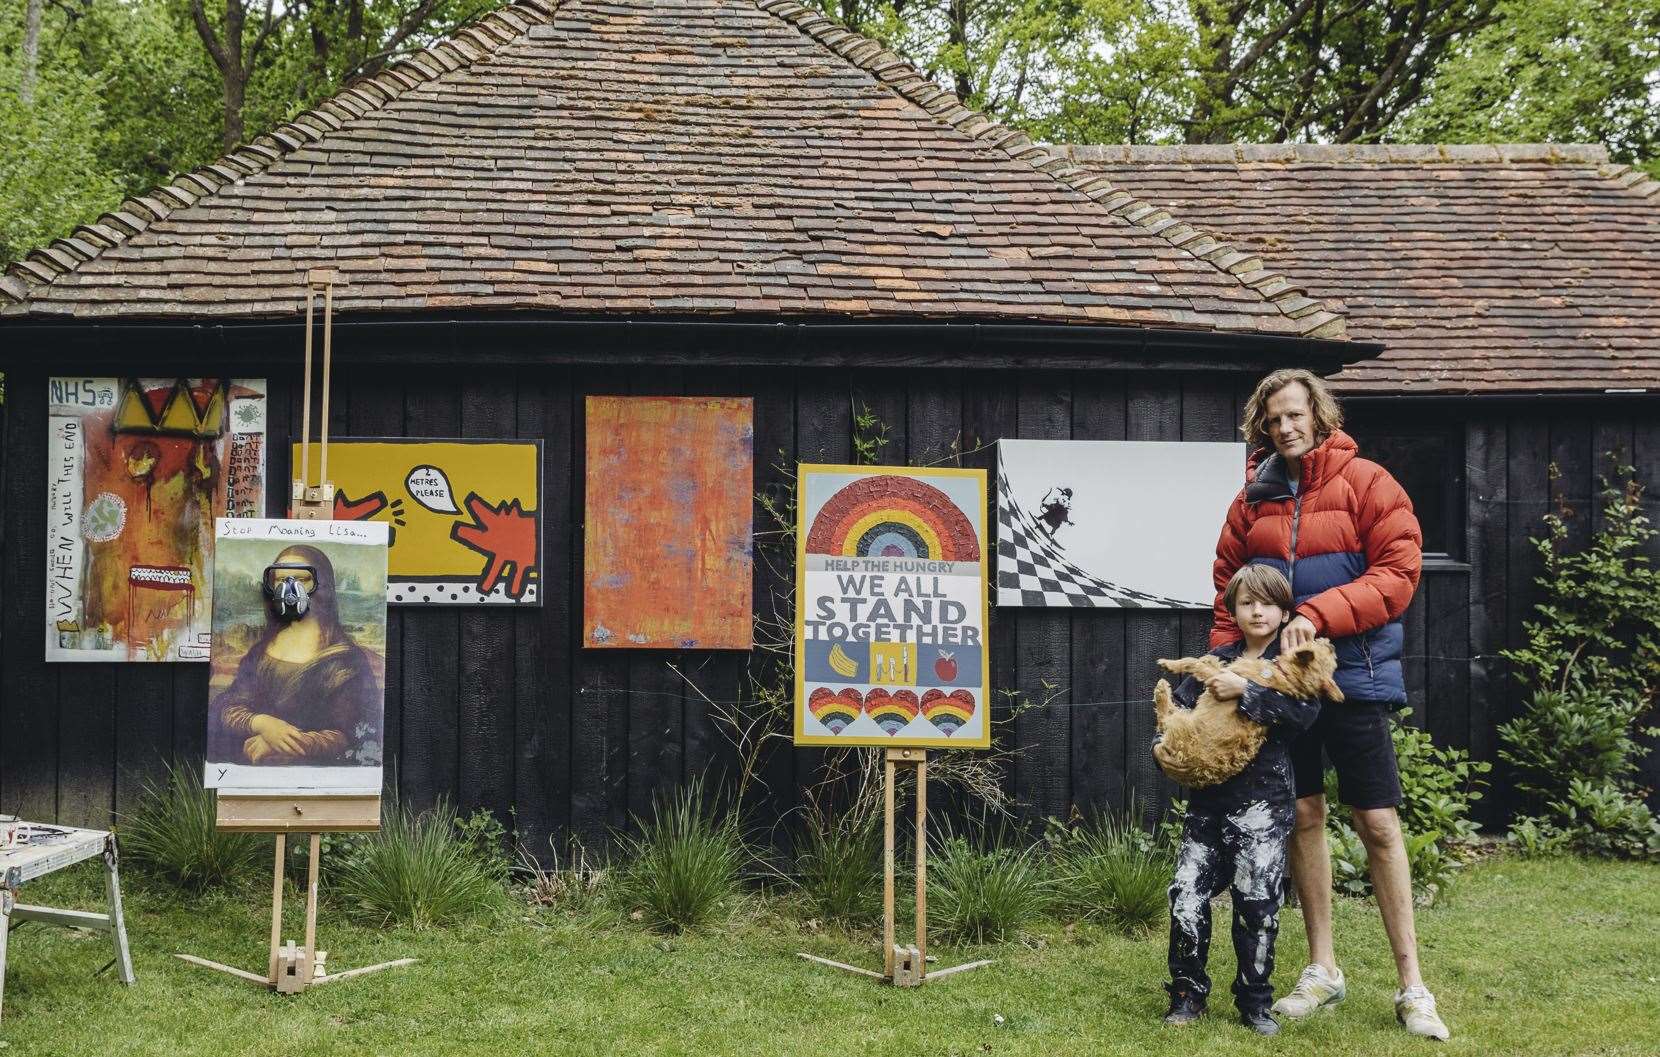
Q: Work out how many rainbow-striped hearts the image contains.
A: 3